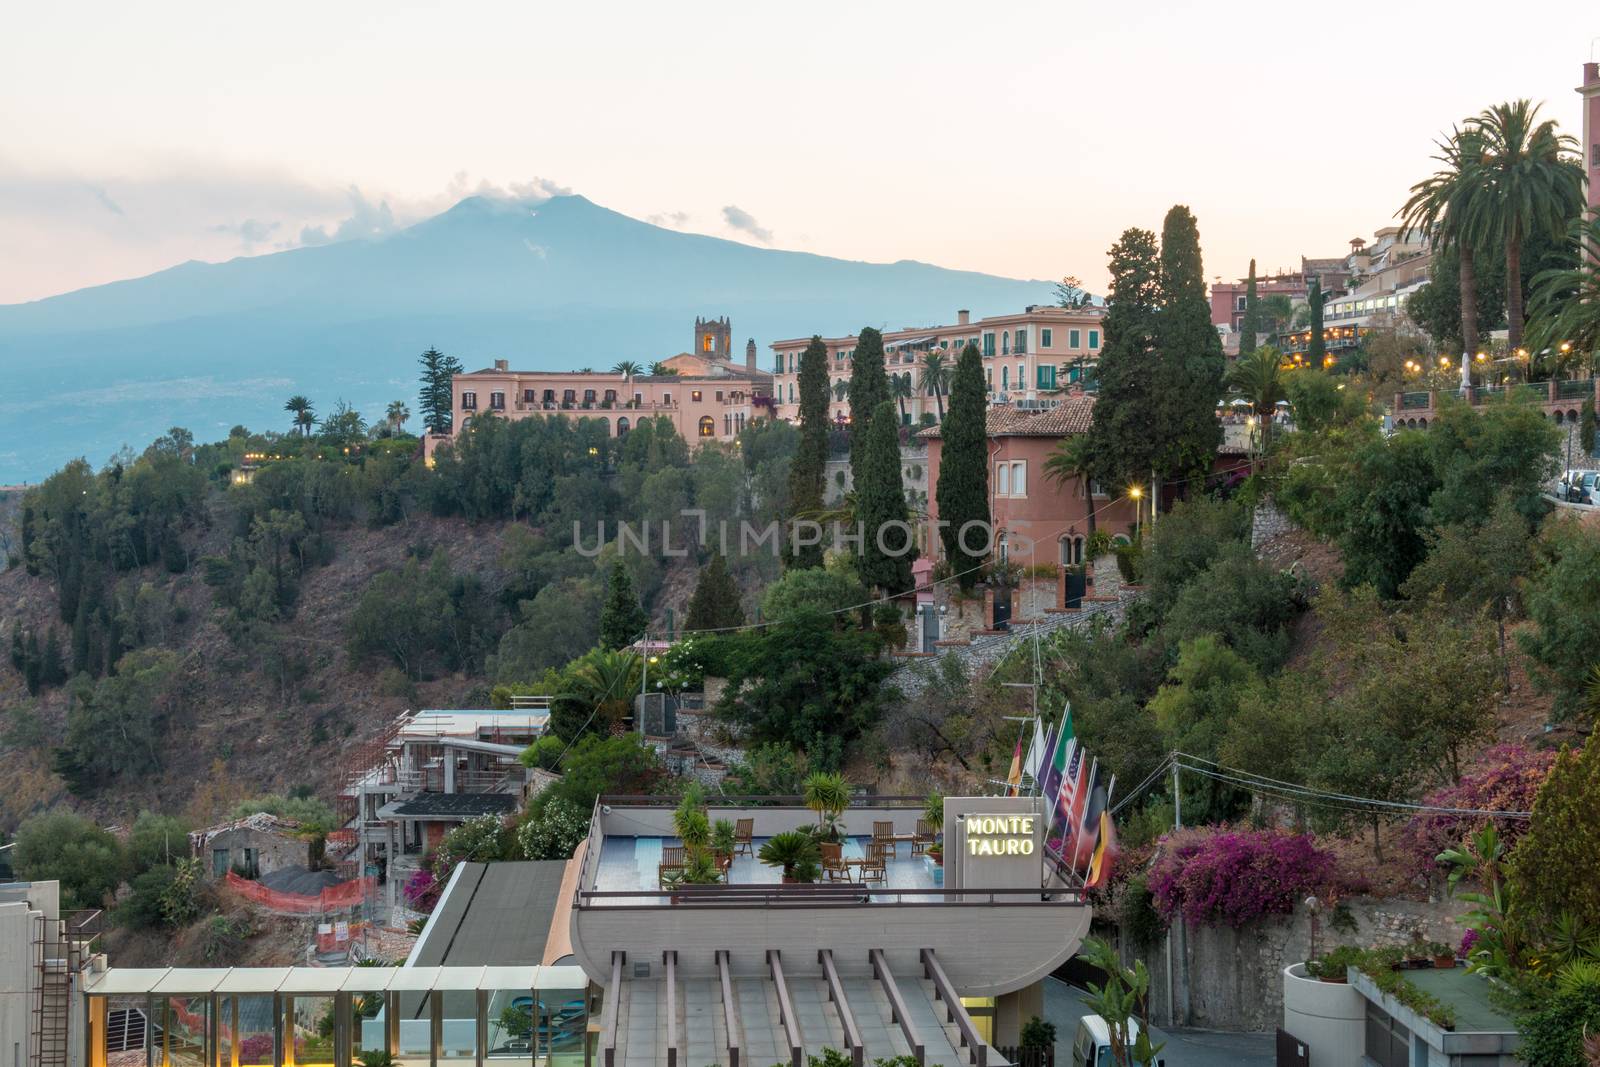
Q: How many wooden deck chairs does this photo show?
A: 7